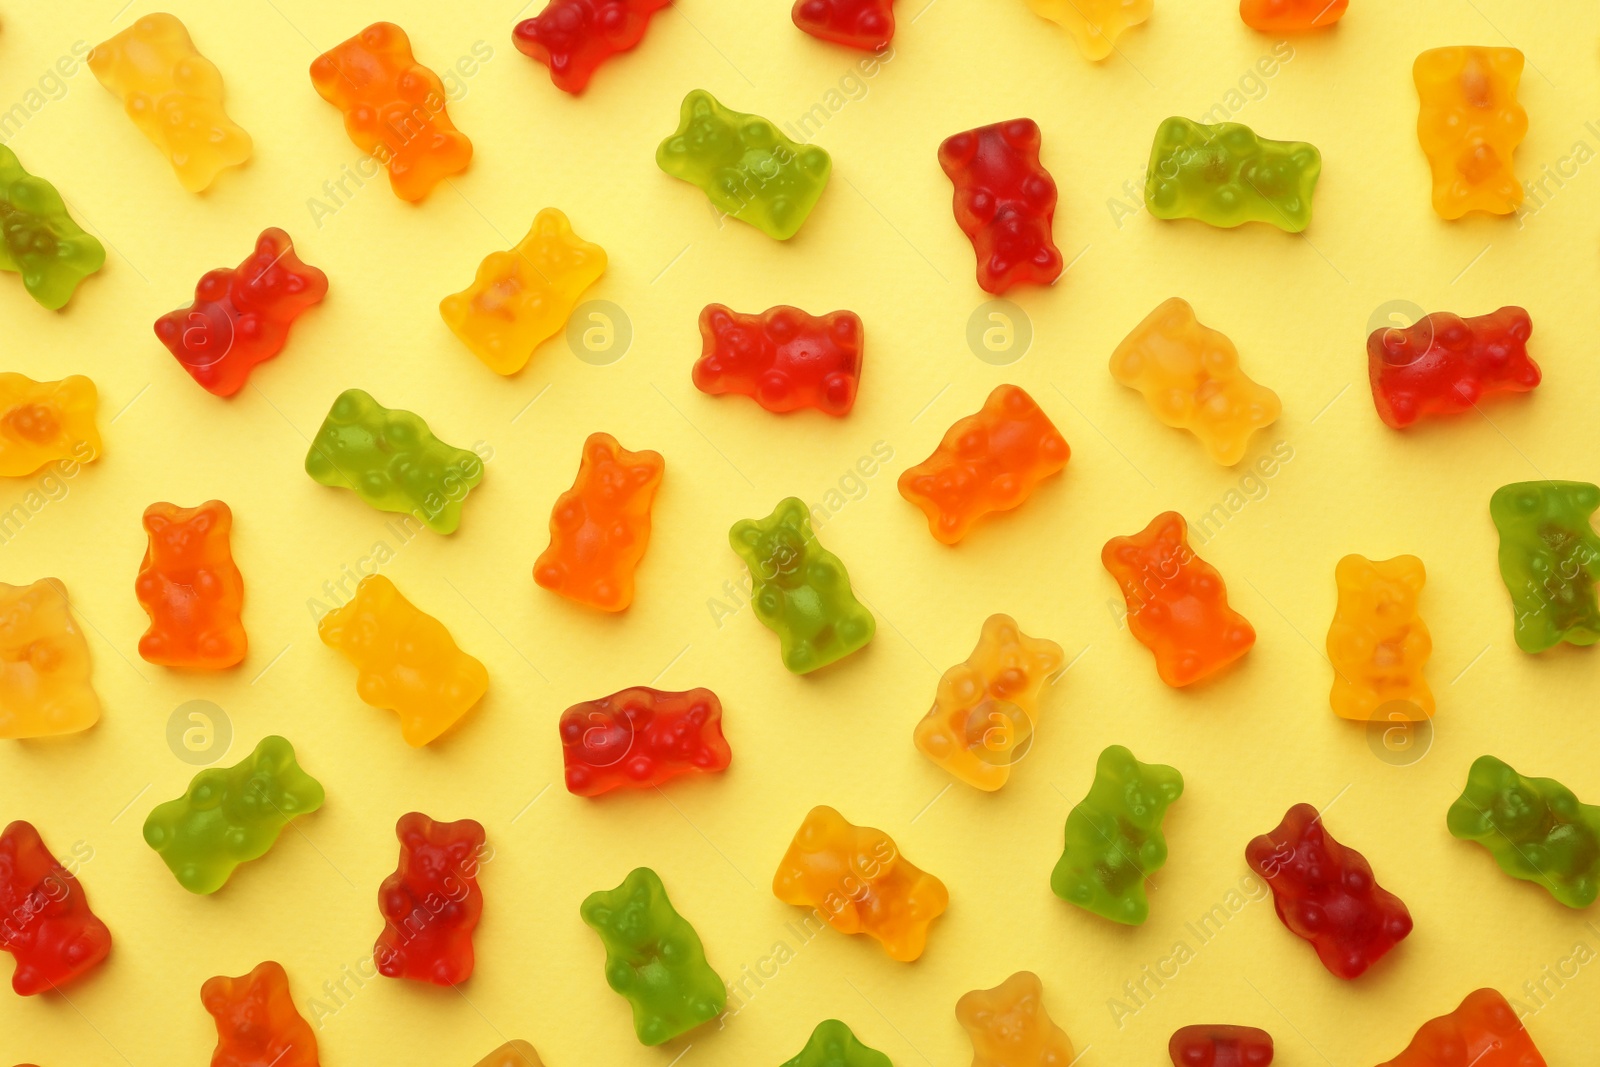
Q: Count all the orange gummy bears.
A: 8